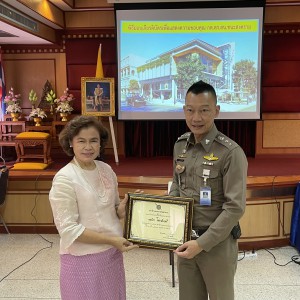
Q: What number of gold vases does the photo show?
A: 3